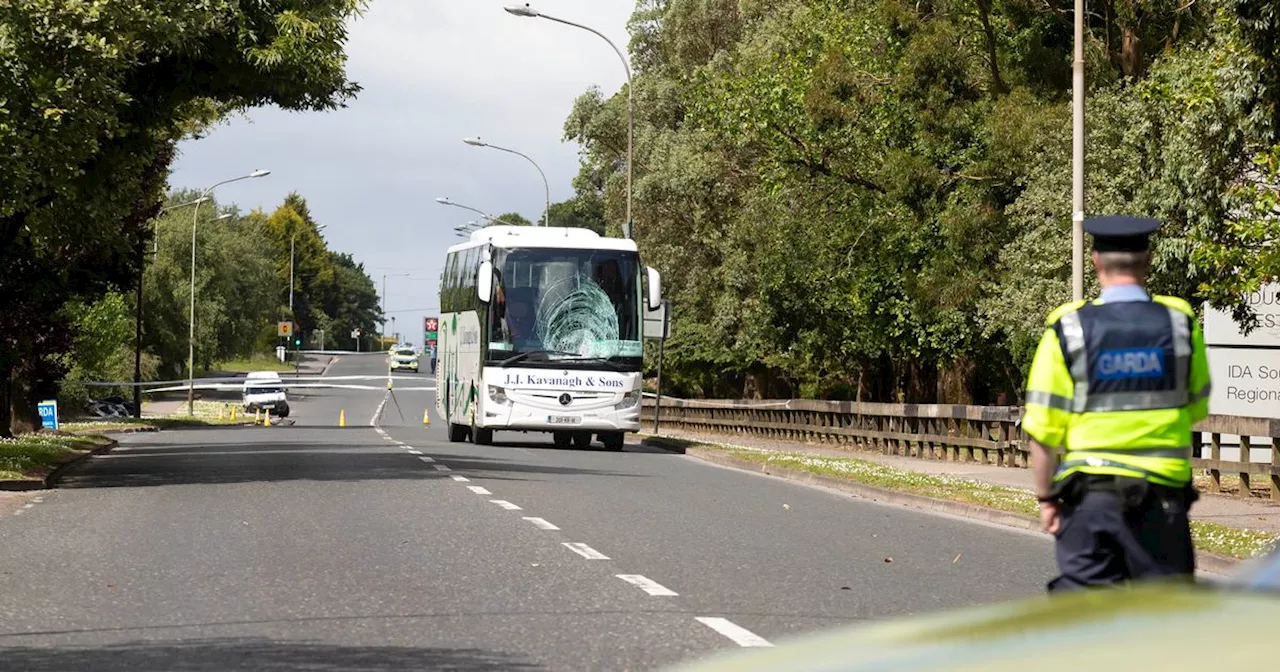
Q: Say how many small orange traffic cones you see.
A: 6